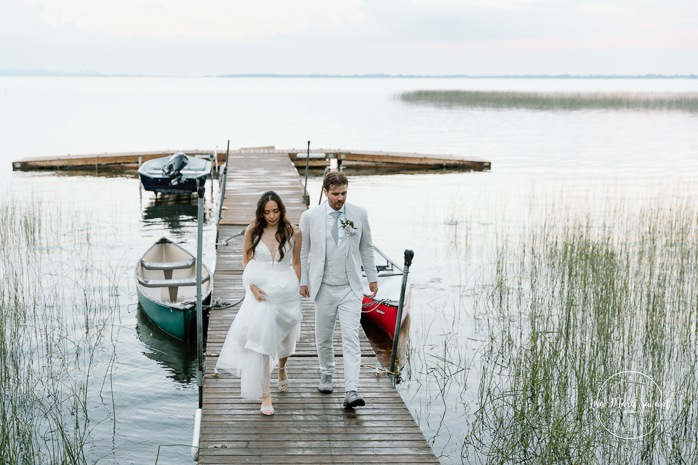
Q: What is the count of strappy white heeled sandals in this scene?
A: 2